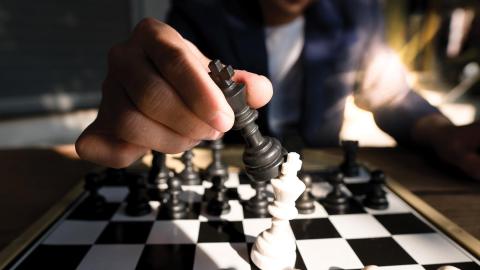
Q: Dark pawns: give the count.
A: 8